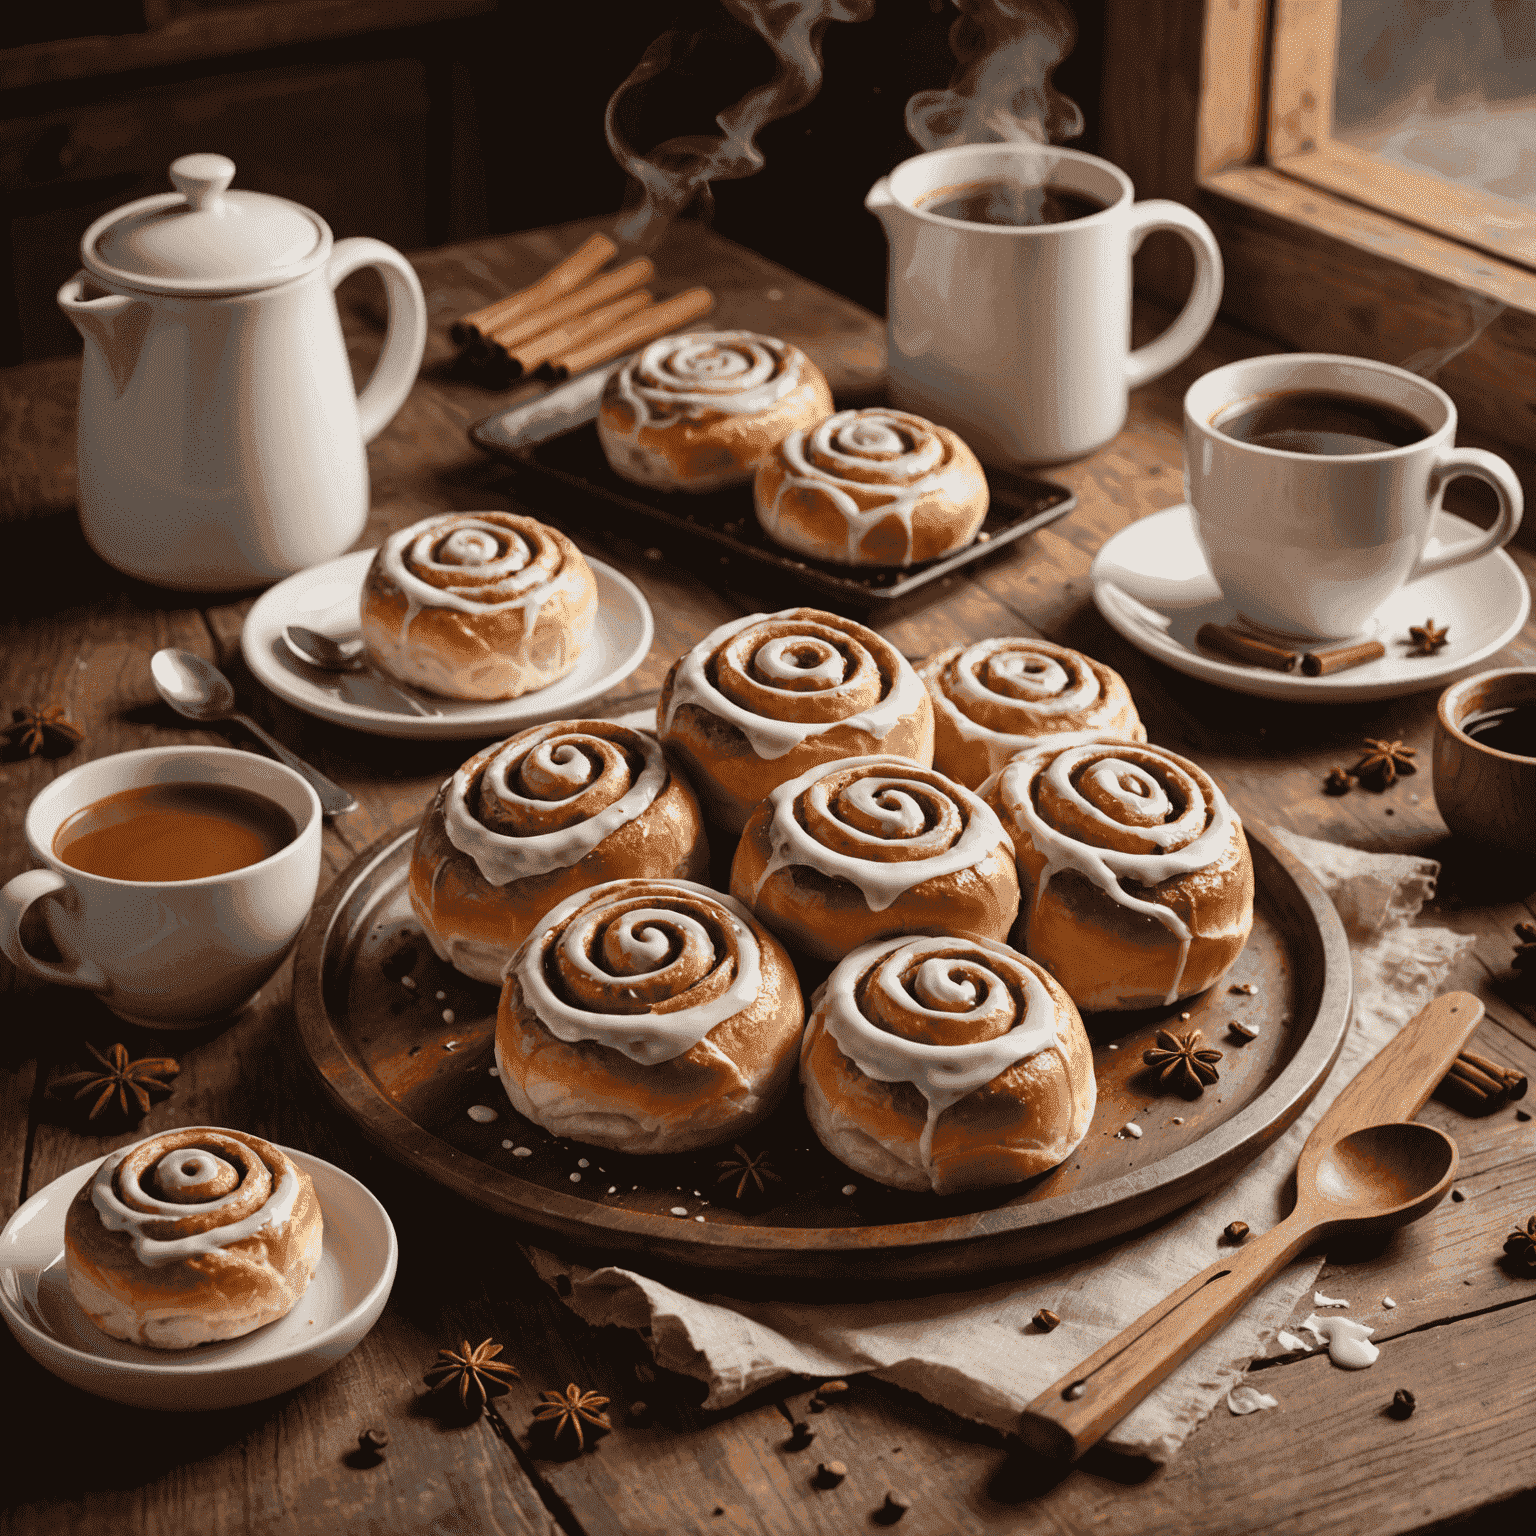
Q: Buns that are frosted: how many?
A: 11